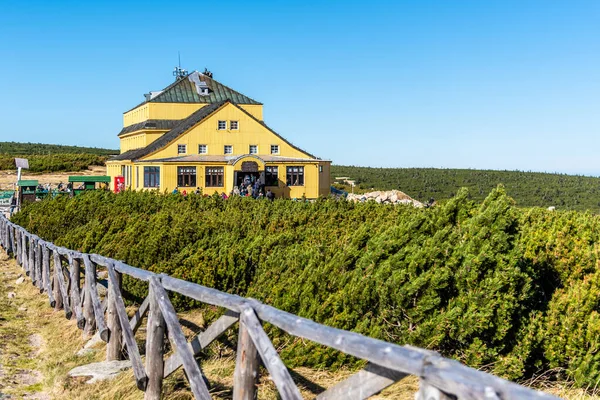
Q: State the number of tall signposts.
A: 1